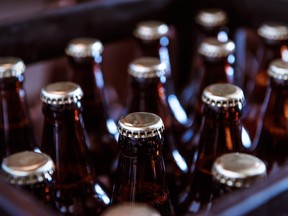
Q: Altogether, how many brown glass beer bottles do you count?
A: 14